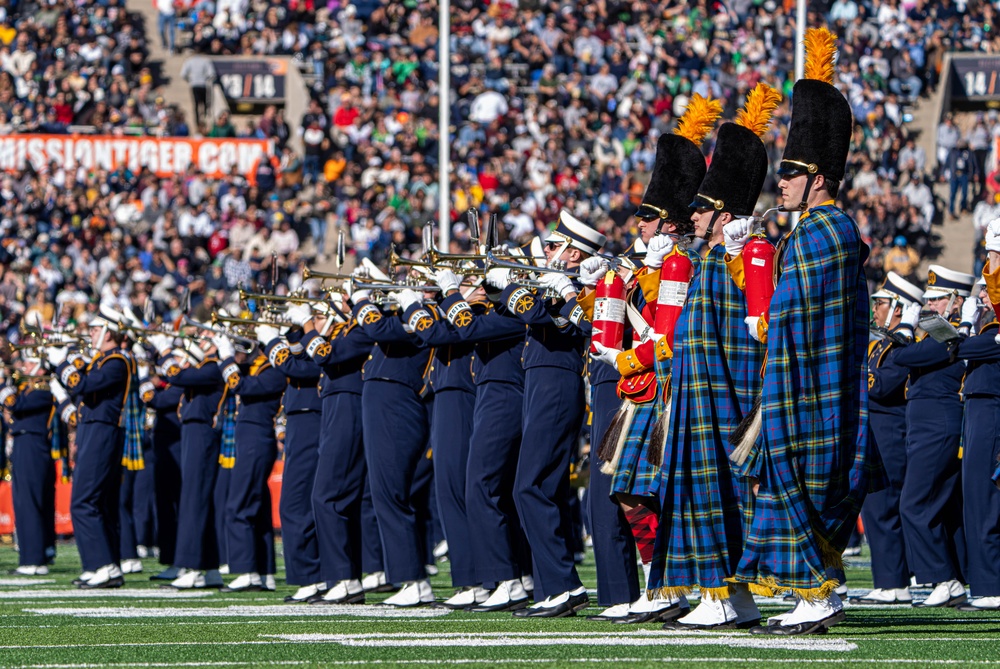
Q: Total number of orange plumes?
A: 3